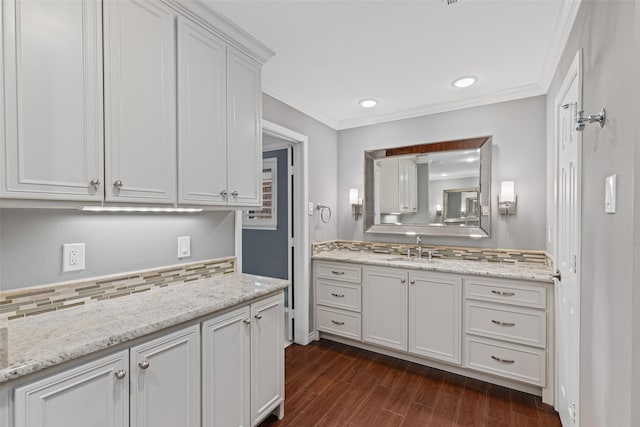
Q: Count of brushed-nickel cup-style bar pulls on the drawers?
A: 6